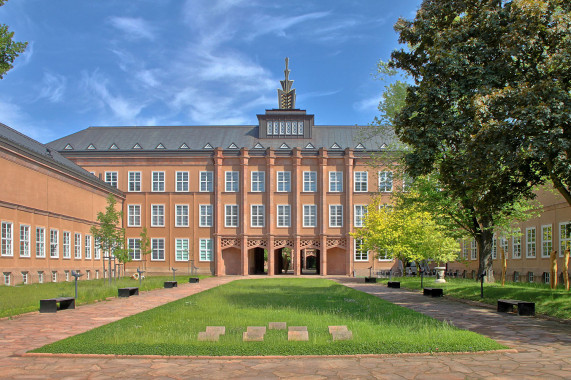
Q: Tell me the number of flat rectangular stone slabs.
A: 9